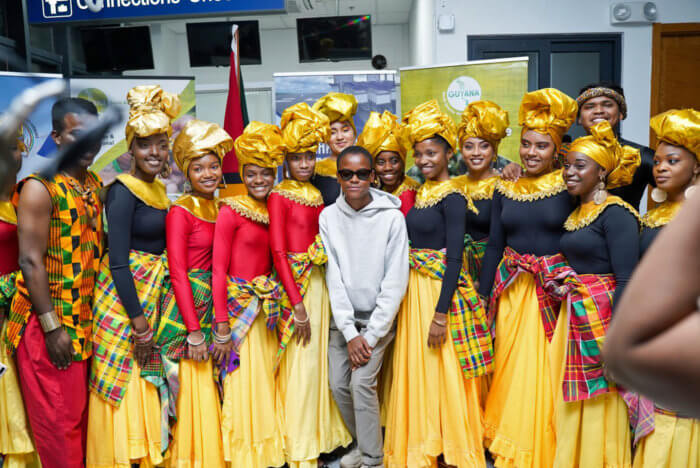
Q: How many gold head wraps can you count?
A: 11